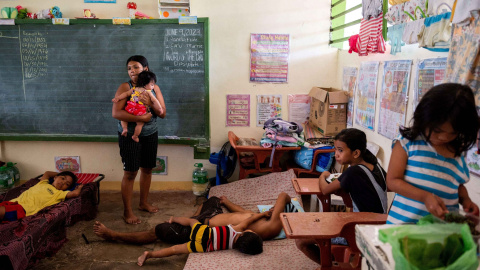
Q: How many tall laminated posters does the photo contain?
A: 4